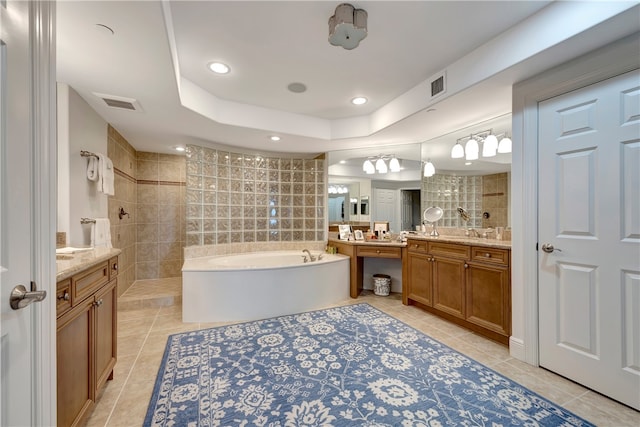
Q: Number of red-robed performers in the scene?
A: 0